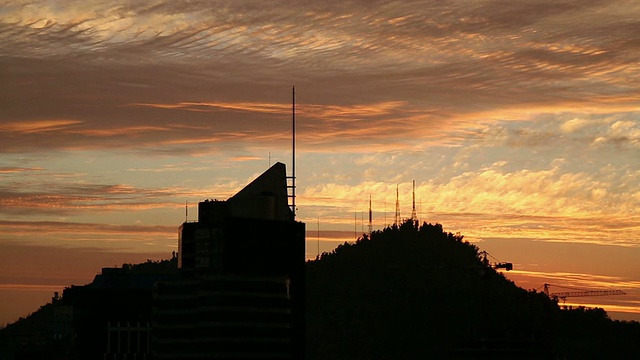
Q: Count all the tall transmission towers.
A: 3